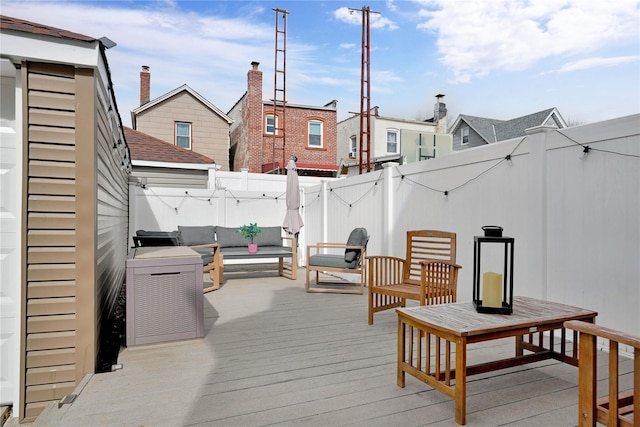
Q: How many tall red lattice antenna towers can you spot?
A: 2